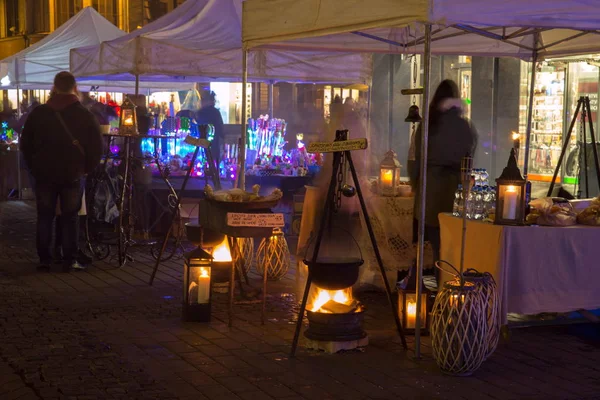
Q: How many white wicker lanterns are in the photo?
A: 4